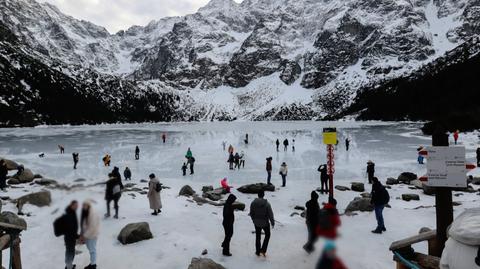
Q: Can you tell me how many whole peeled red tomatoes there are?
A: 0